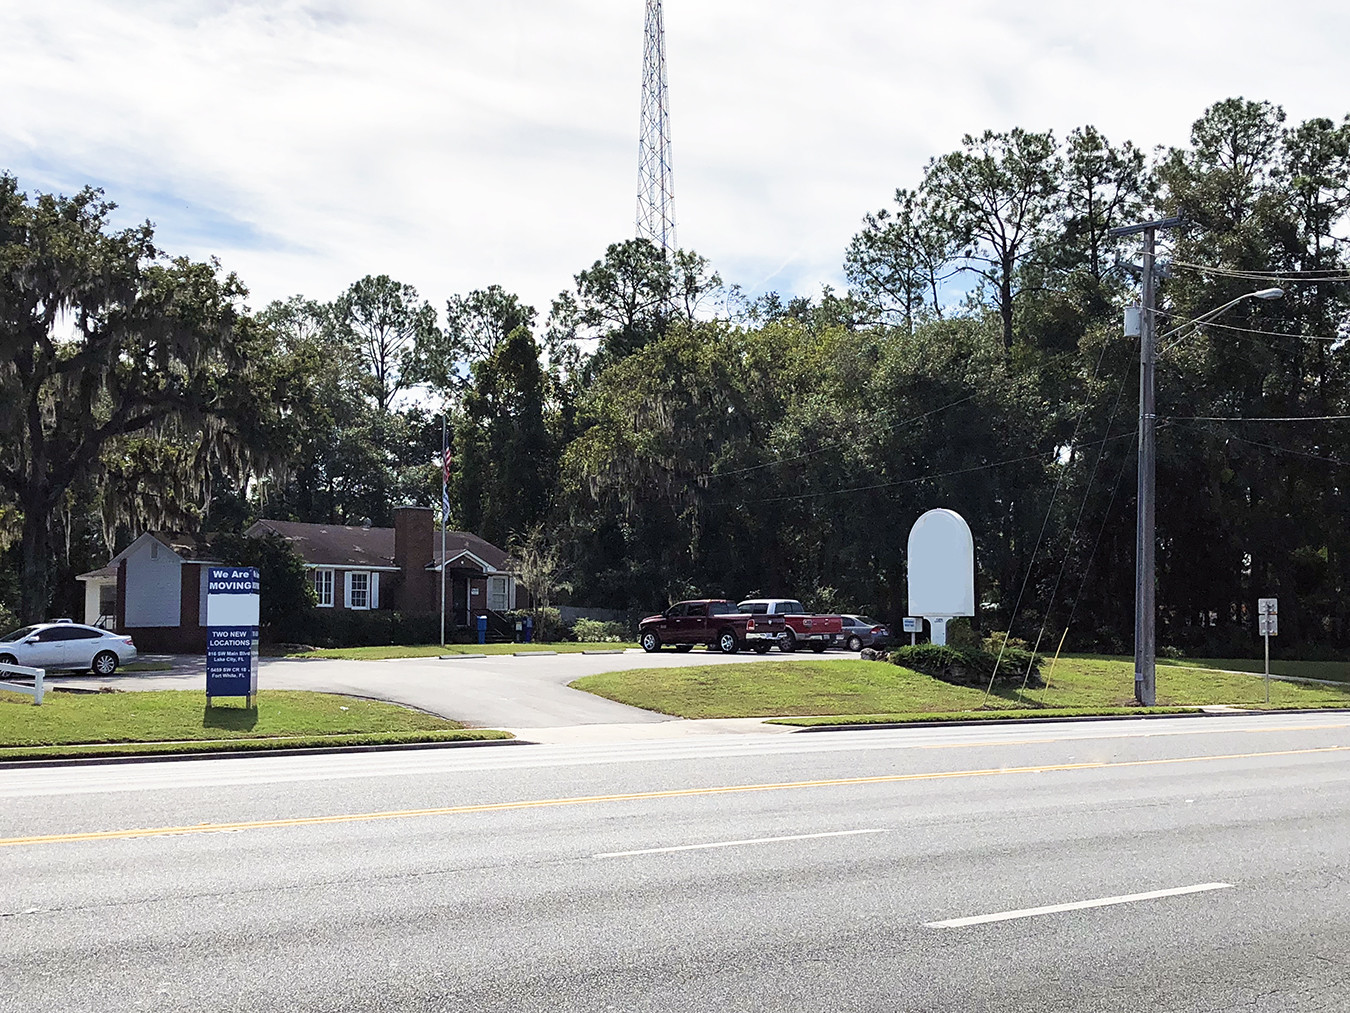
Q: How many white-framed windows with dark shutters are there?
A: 0